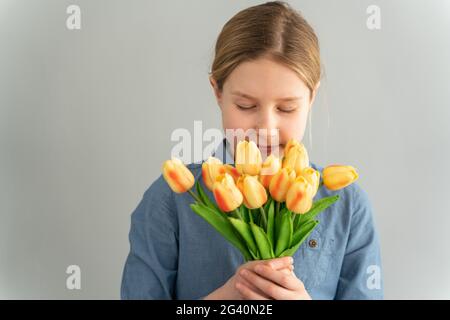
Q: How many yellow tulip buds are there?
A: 12